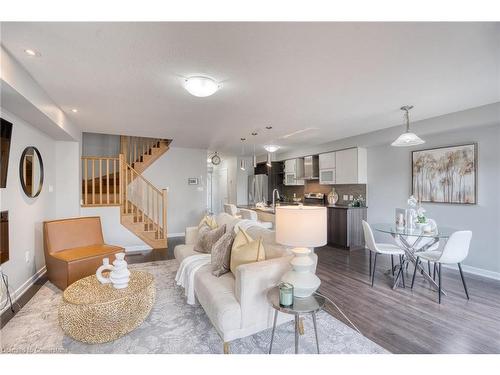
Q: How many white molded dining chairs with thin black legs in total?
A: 3